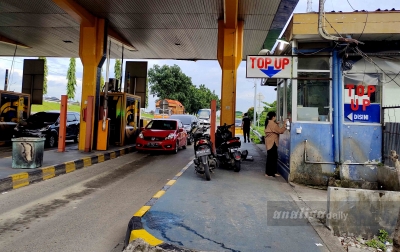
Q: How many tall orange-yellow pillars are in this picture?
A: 2